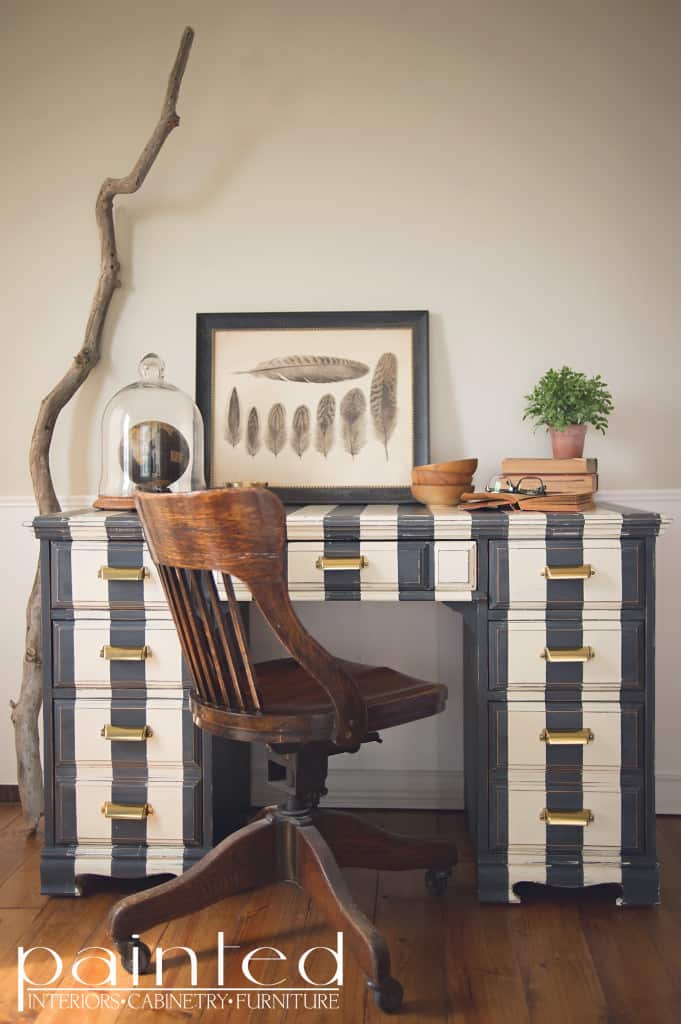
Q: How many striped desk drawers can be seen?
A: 9